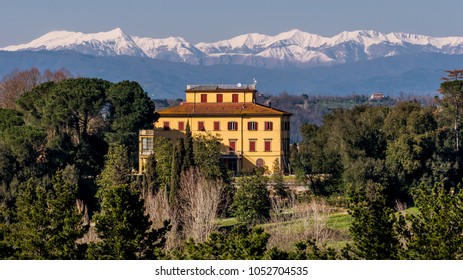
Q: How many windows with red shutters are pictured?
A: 13